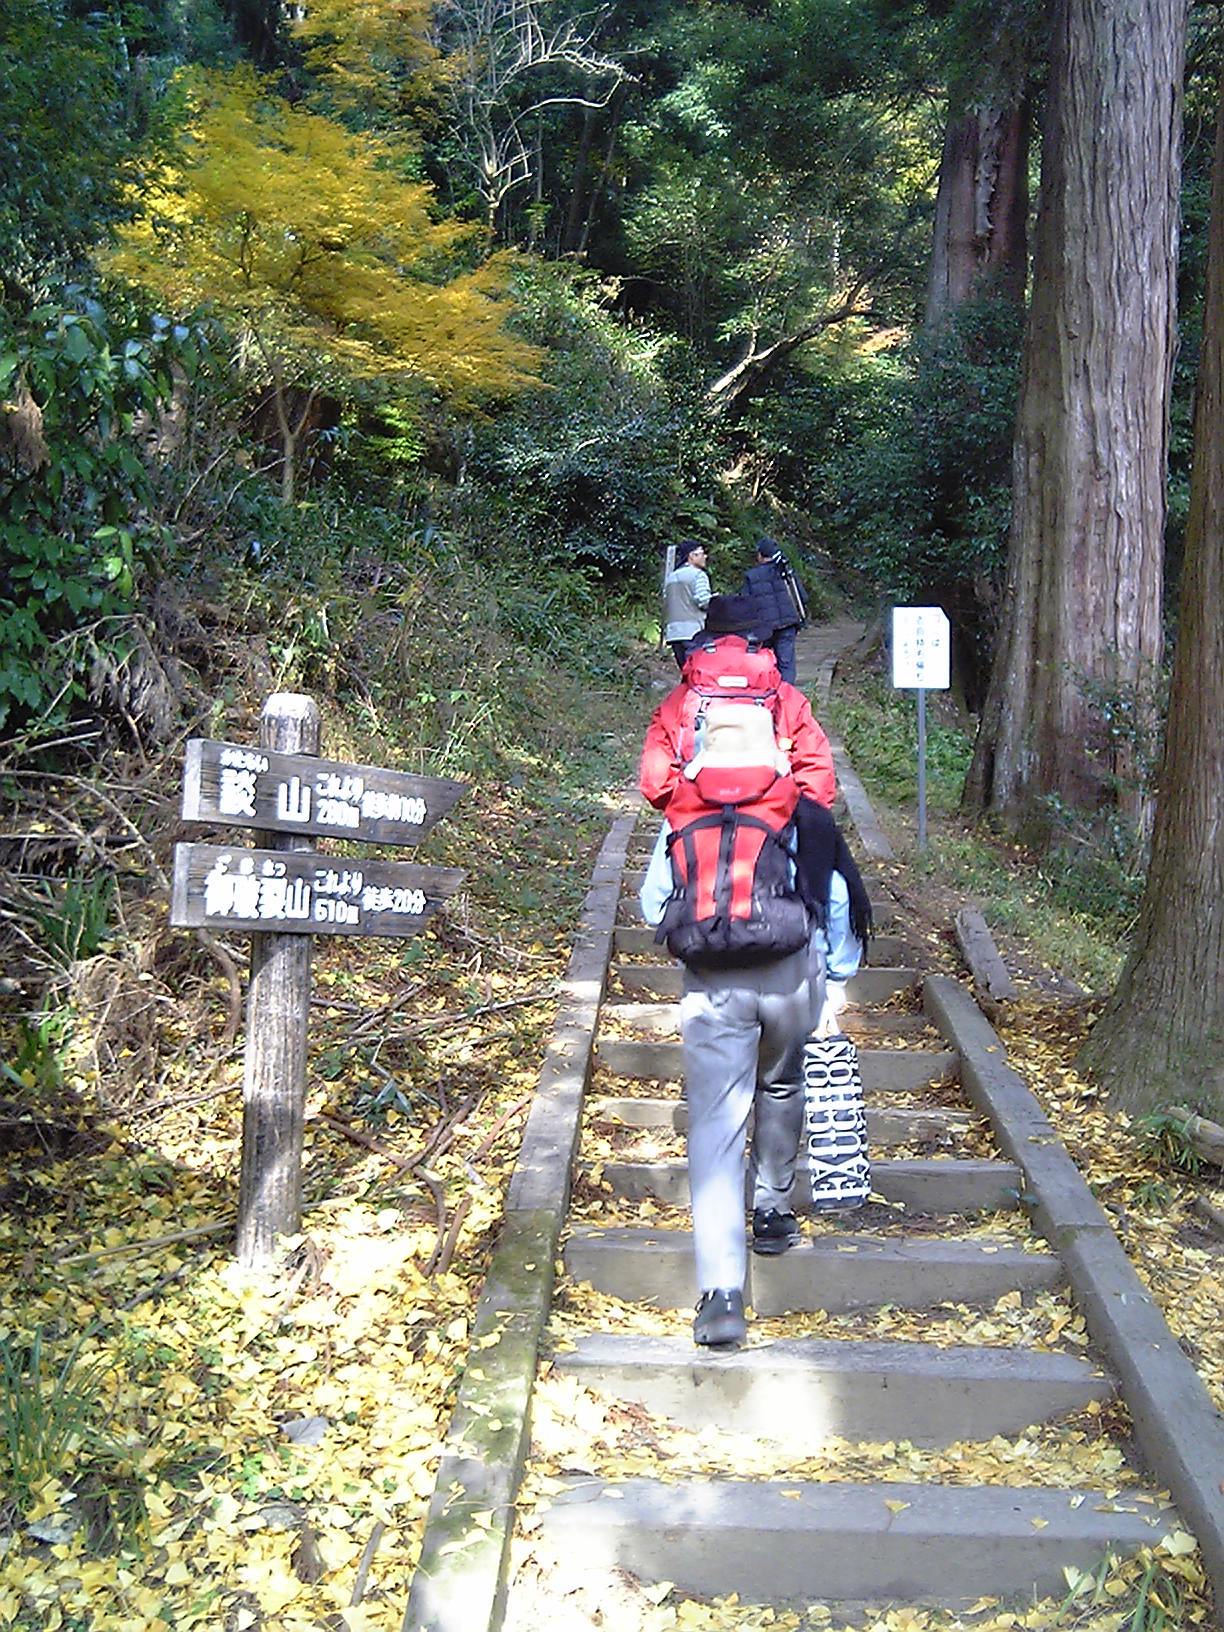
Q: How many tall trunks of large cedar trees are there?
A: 3